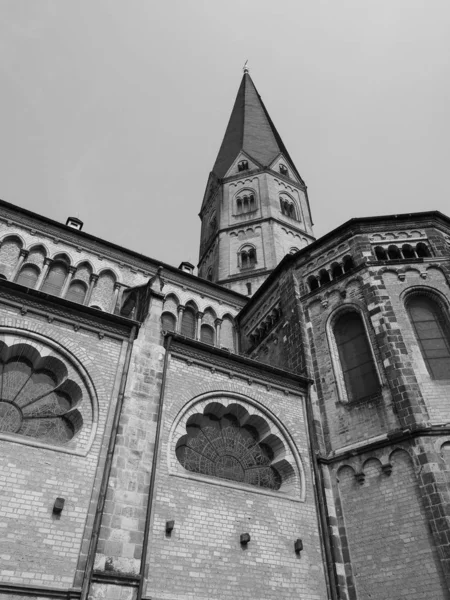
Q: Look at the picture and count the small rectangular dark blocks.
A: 4